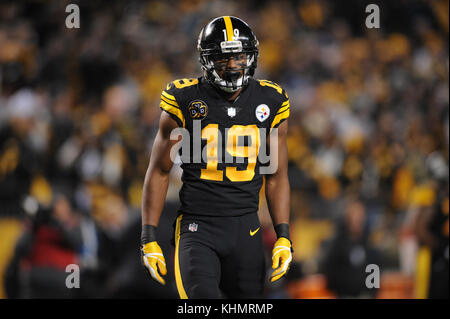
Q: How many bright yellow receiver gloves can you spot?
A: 2